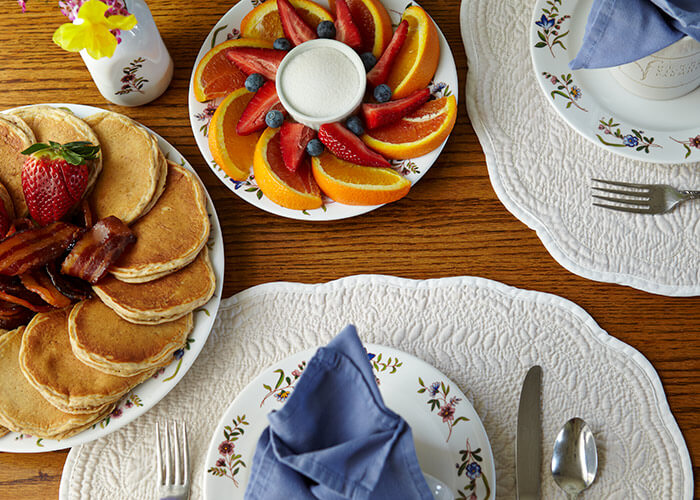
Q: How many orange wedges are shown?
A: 8